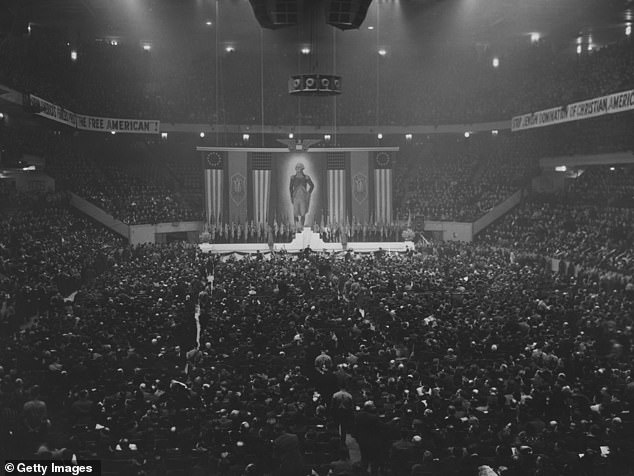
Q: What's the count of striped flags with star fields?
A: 4